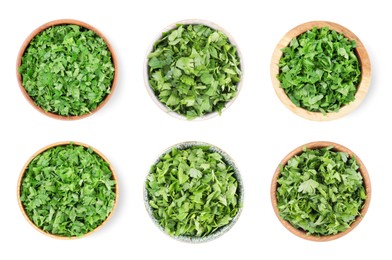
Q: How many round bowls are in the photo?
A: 6